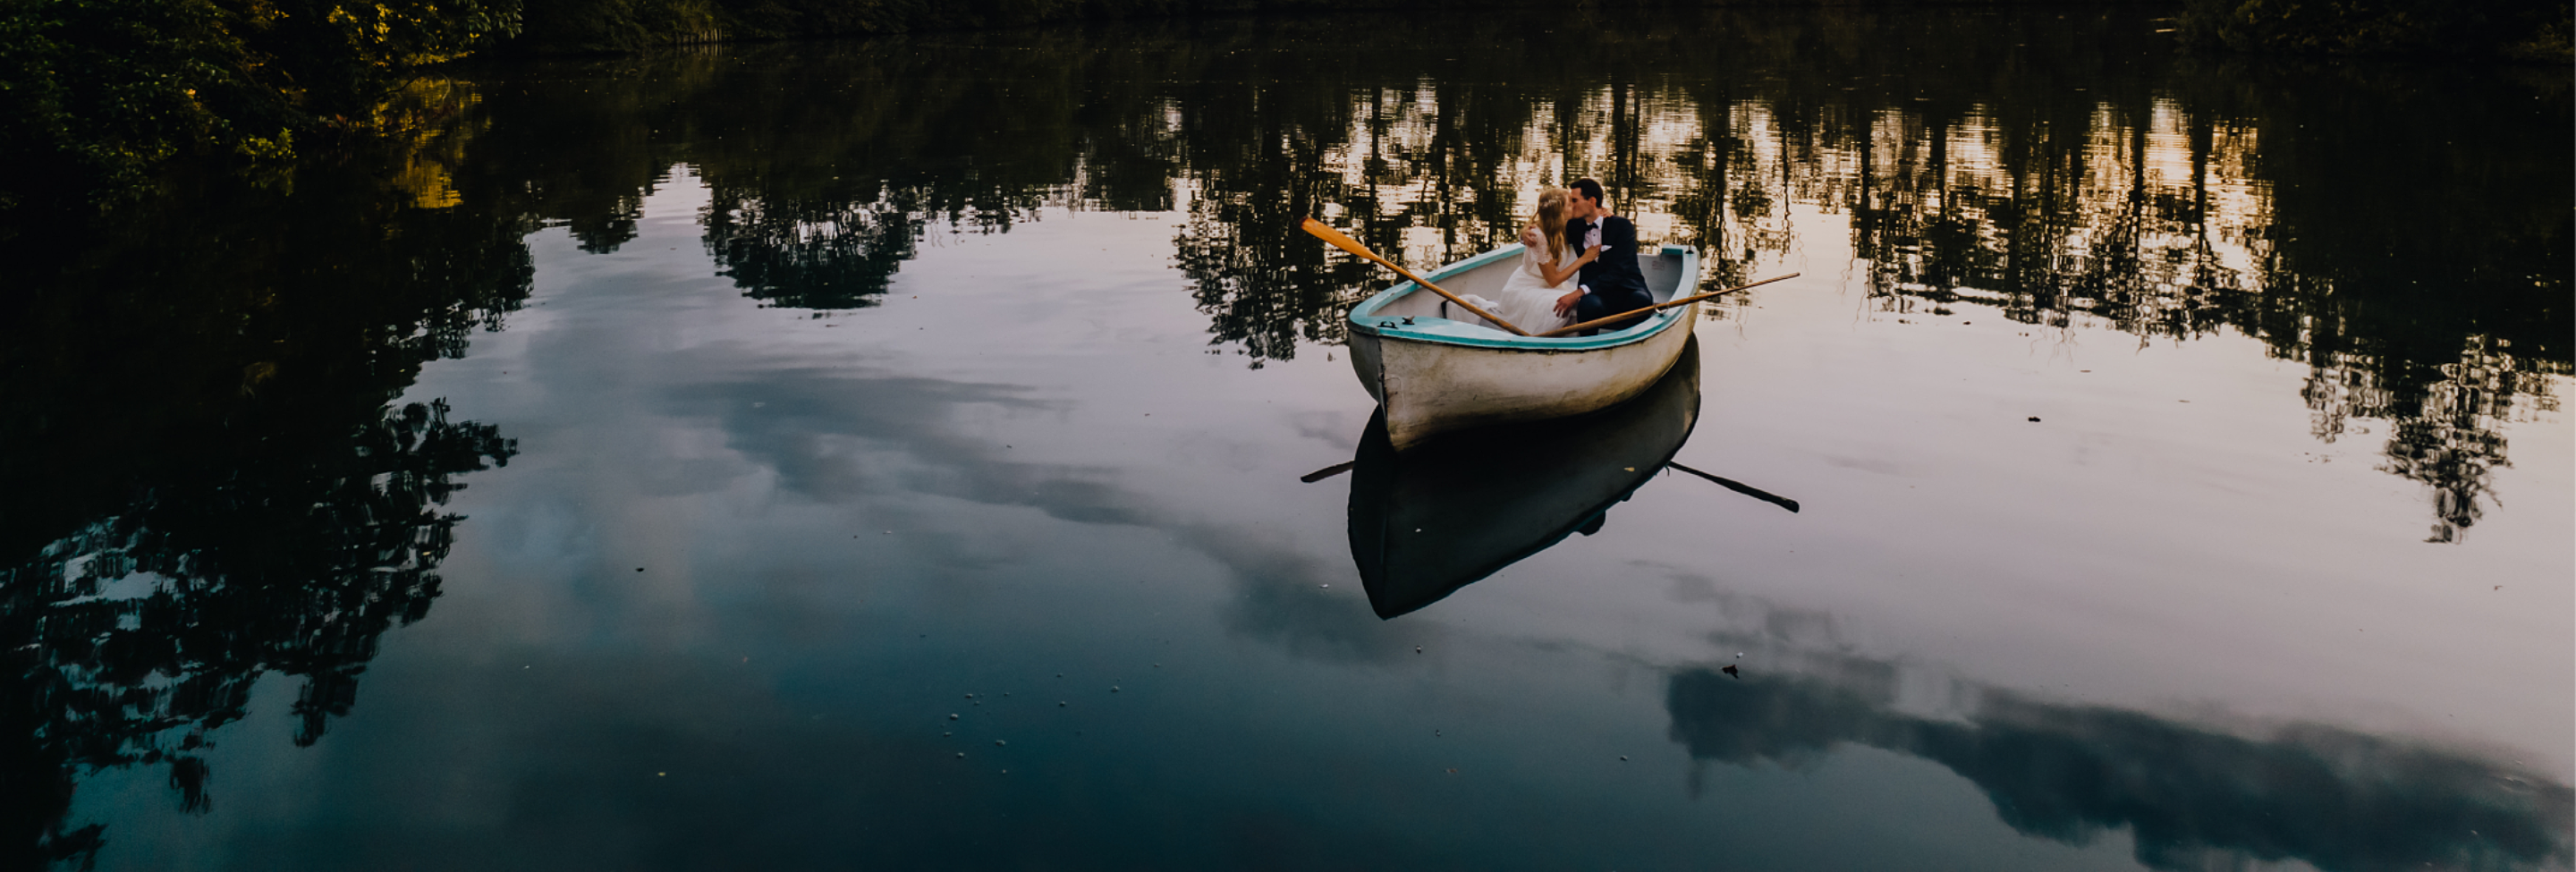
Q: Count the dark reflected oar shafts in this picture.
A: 2